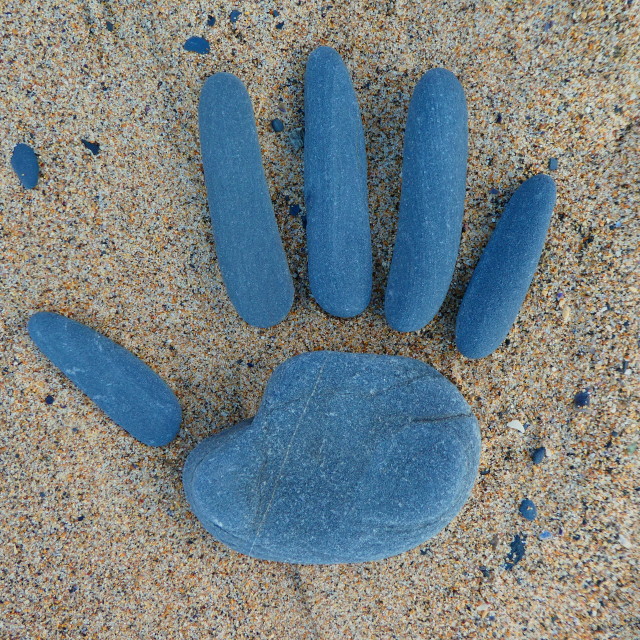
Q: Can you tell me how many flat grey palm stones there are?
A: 1